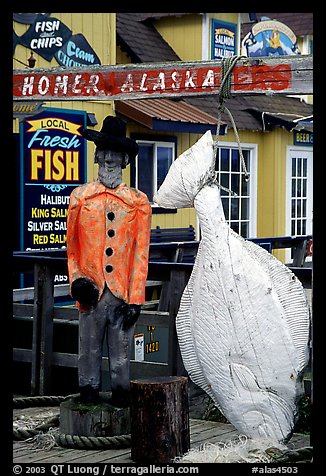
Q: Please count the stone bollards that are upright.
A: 0